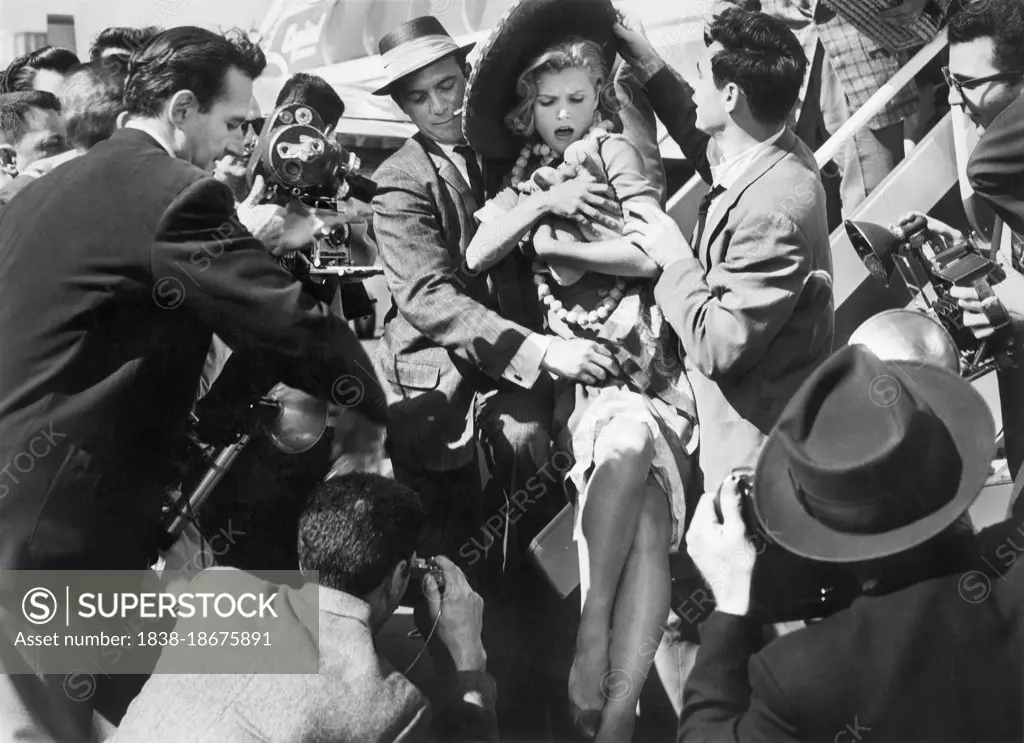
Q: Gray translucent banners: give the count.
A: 1